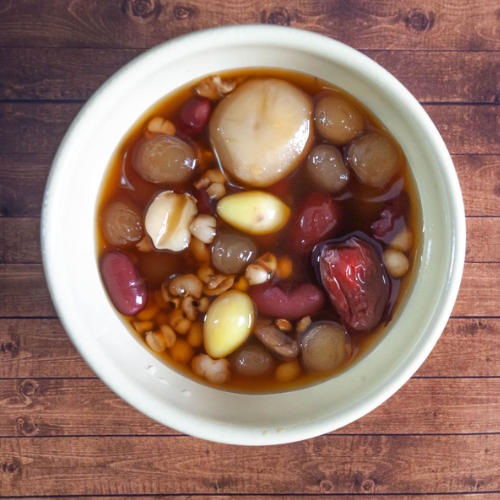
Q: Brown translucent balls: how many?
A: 8